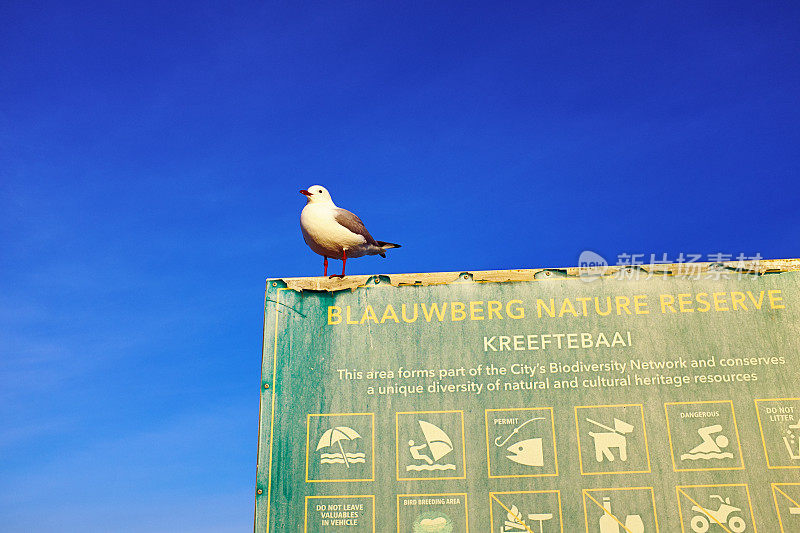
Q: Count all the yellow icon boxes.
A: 12